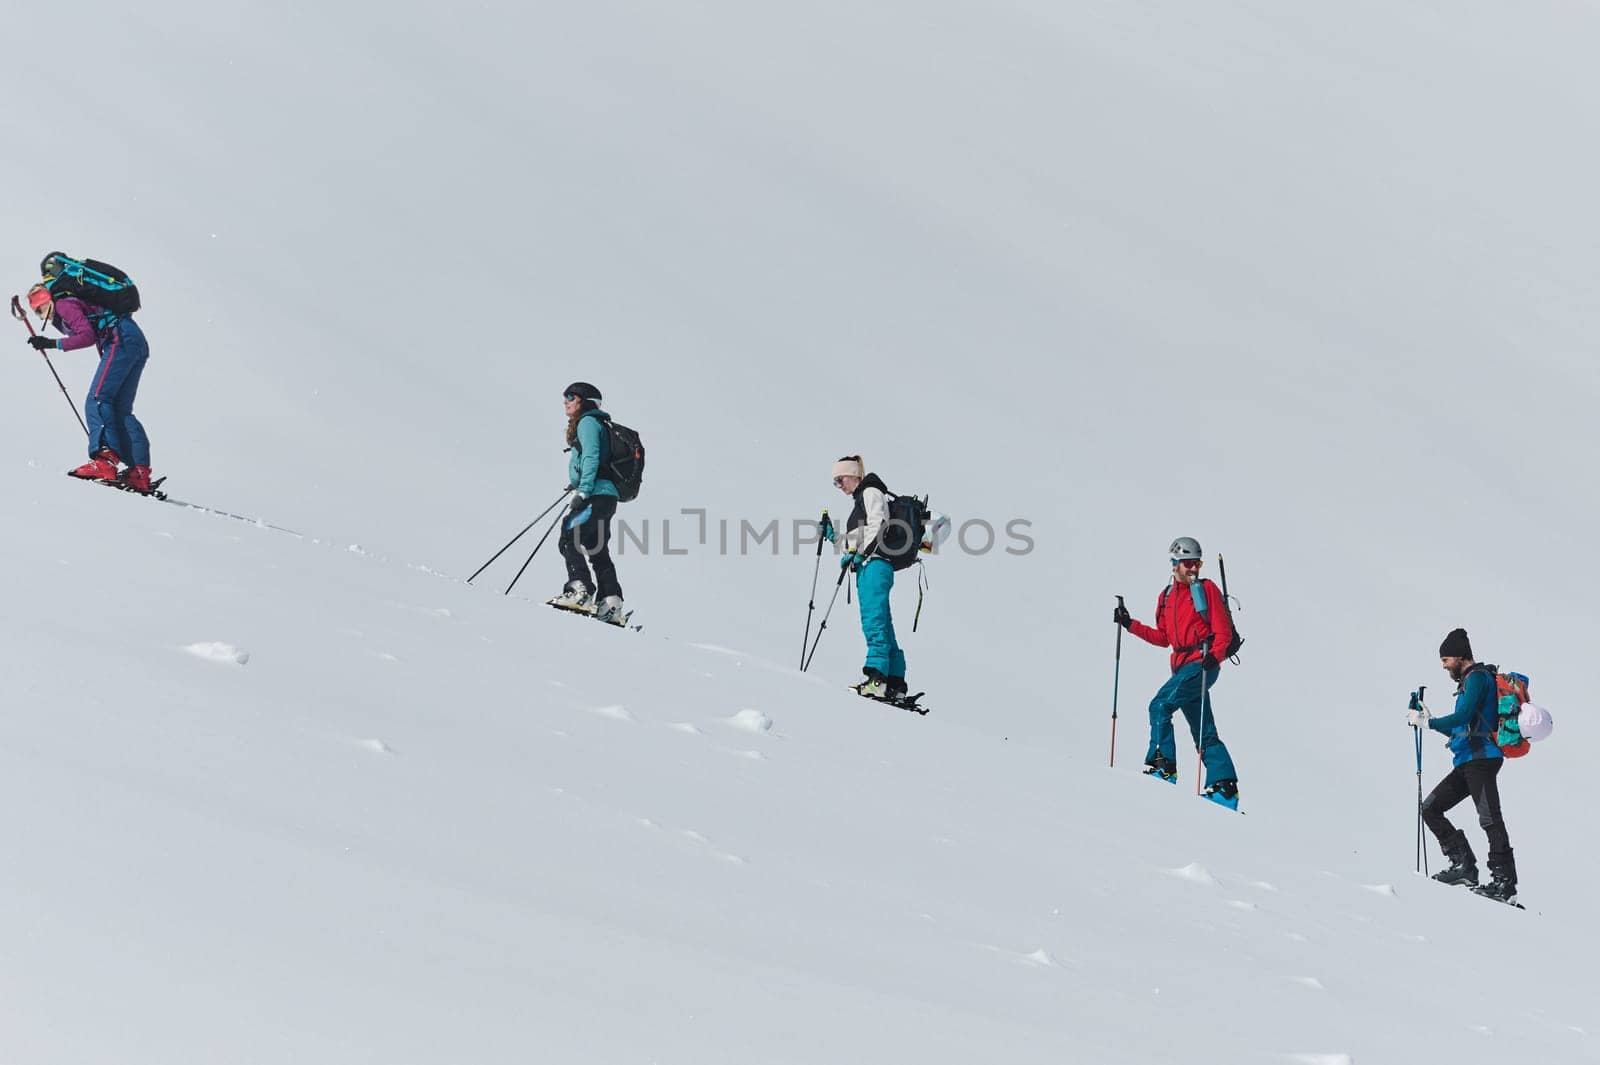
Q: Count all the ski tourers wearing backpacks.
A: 5